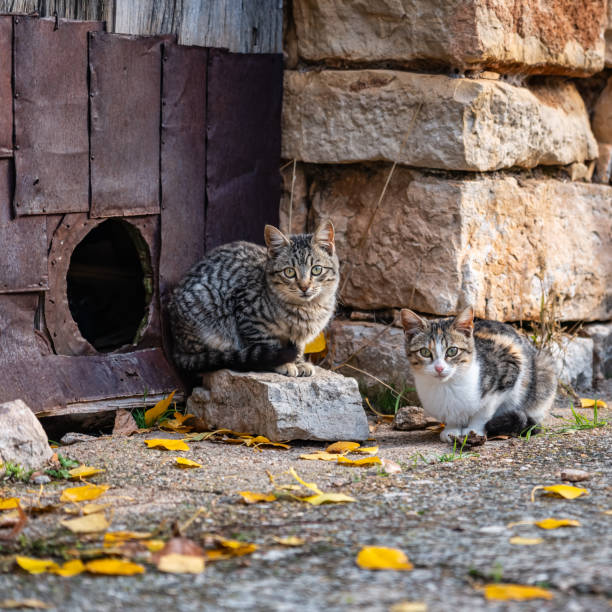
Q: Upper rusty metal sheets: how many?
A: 5